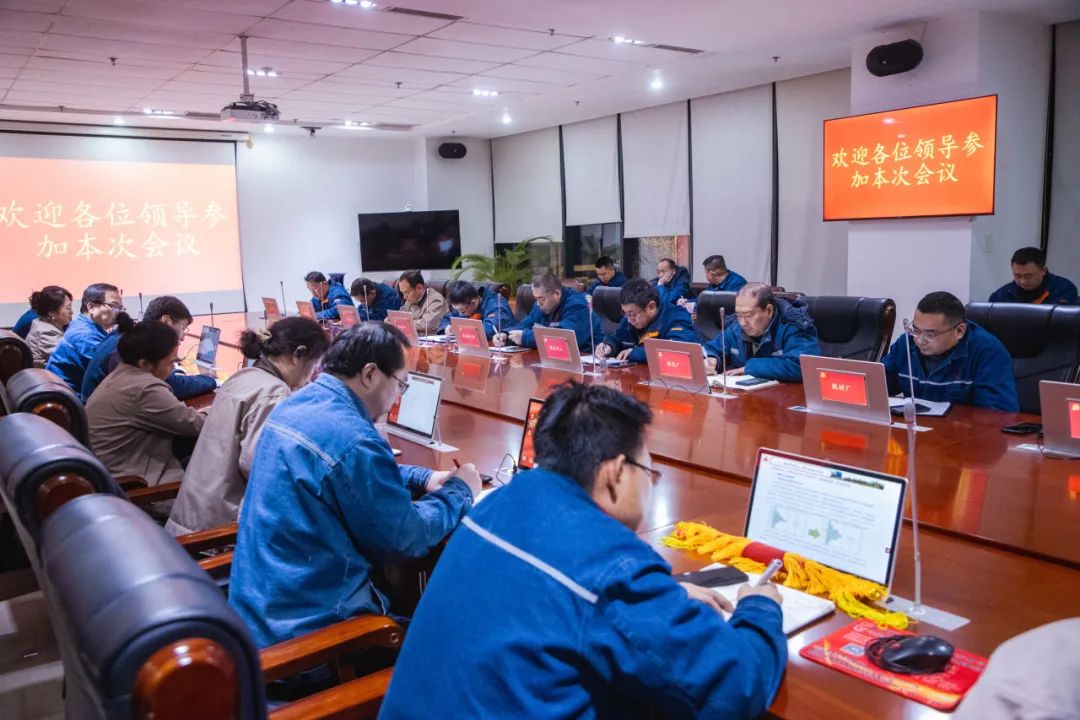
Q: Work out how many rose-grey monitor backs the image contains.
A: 9